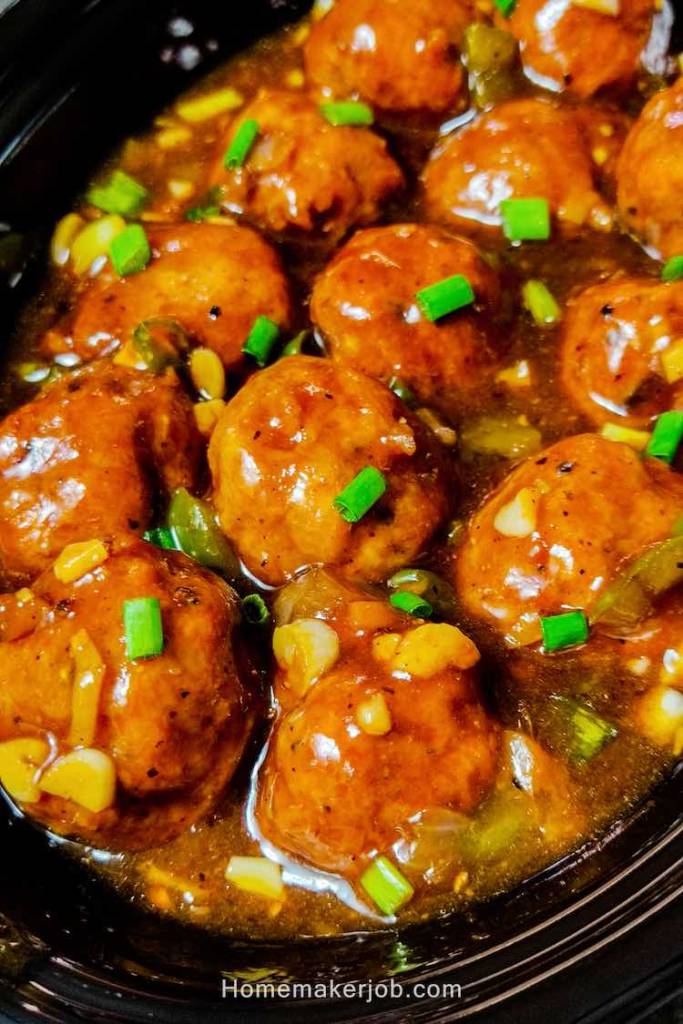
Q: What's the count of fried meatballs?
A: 13